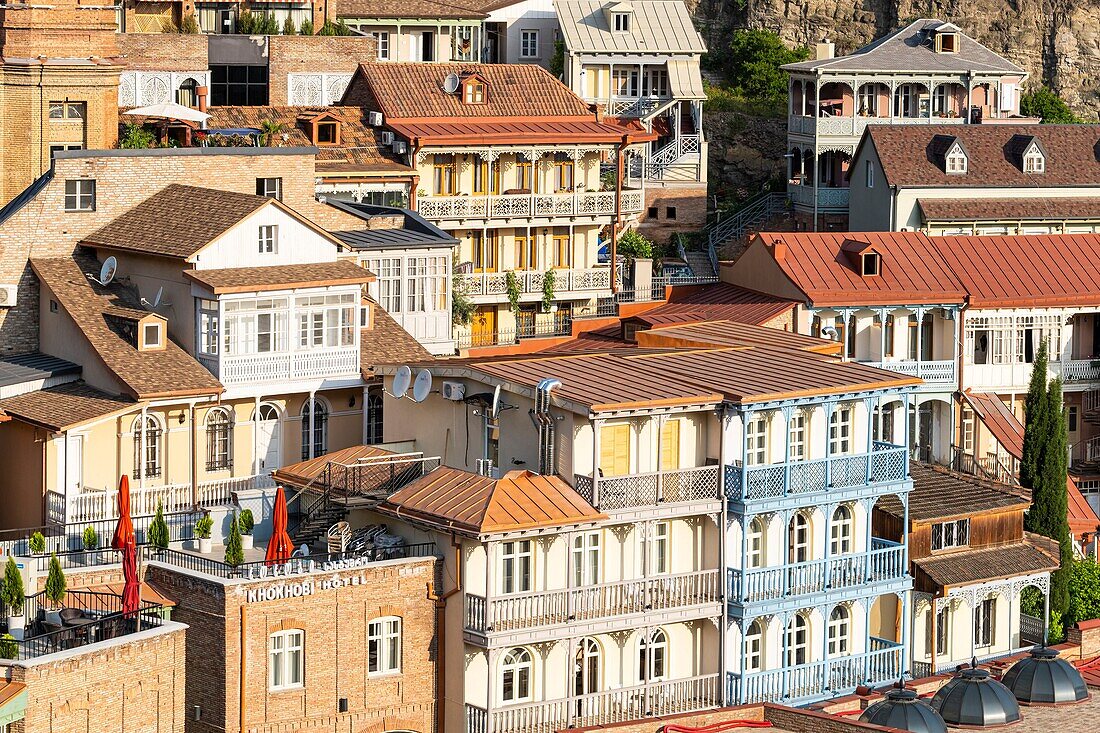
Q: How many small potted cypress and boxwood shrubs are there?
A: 9